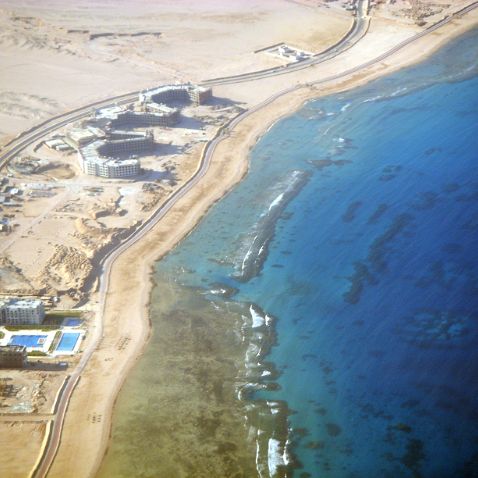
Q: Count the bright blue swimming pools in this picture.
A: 2